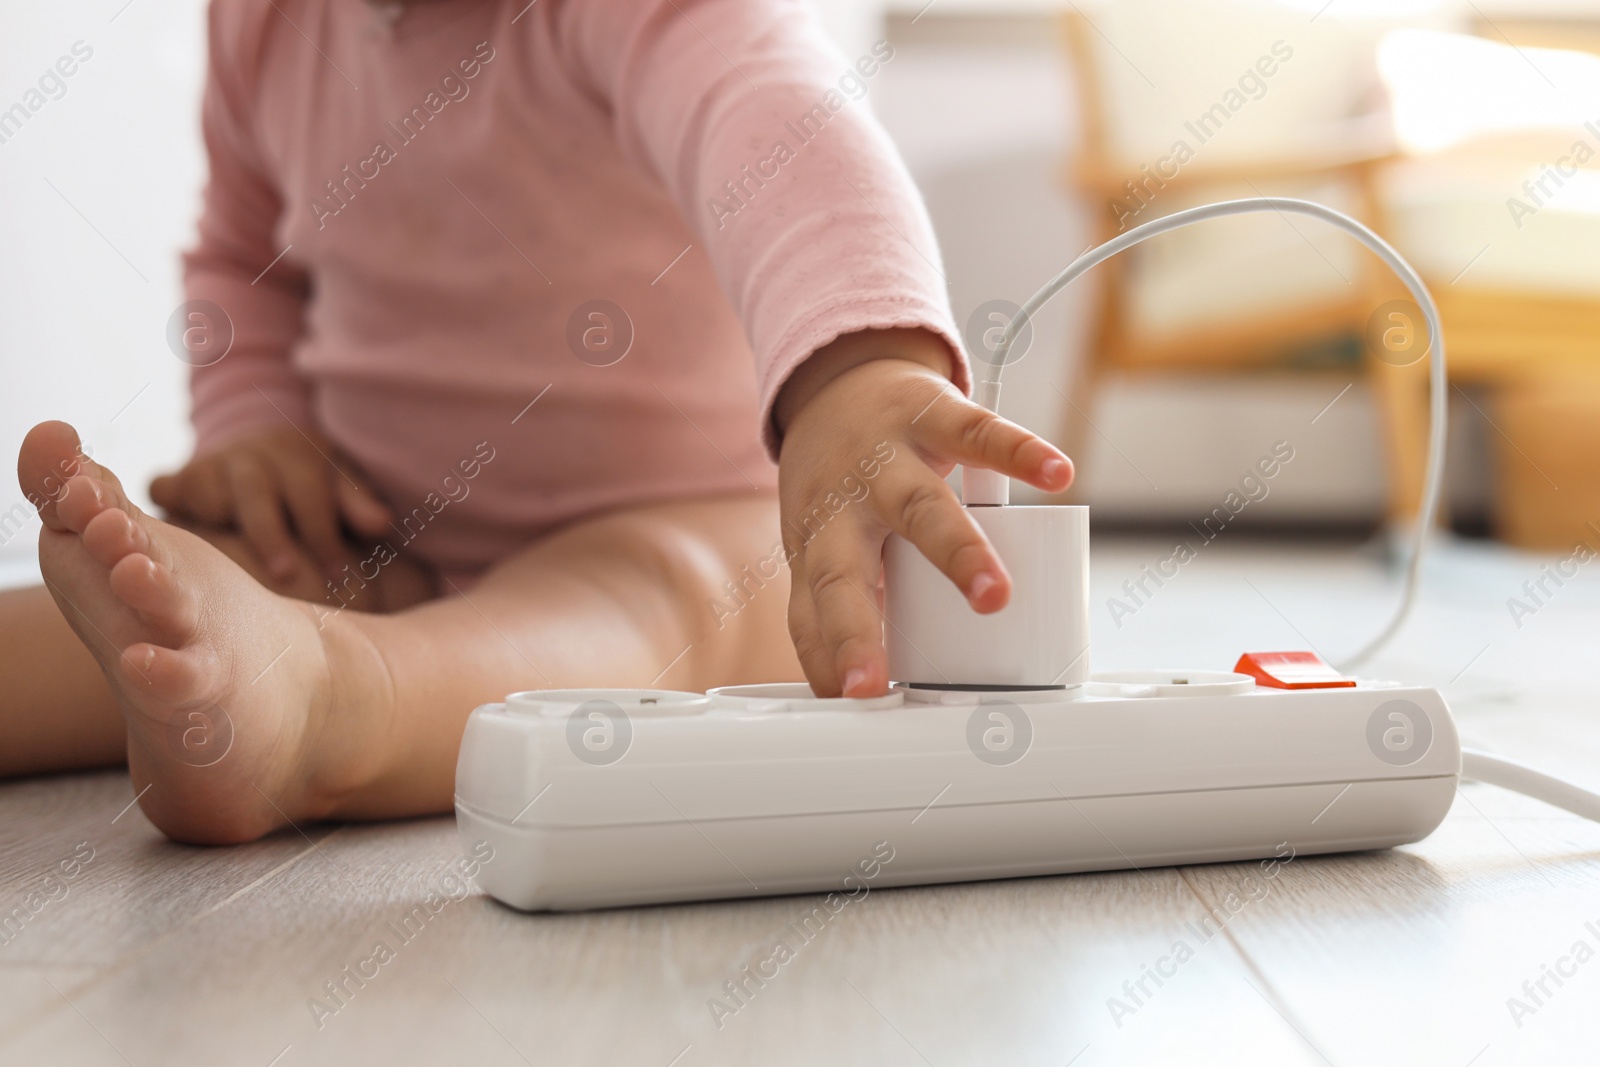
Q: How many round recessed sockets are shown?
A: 4